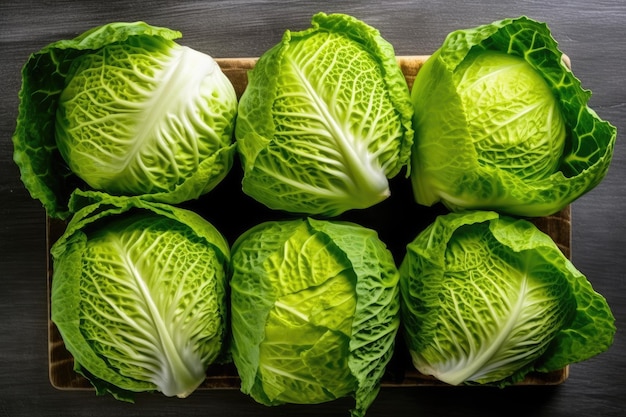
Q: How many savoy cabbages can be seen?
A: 6